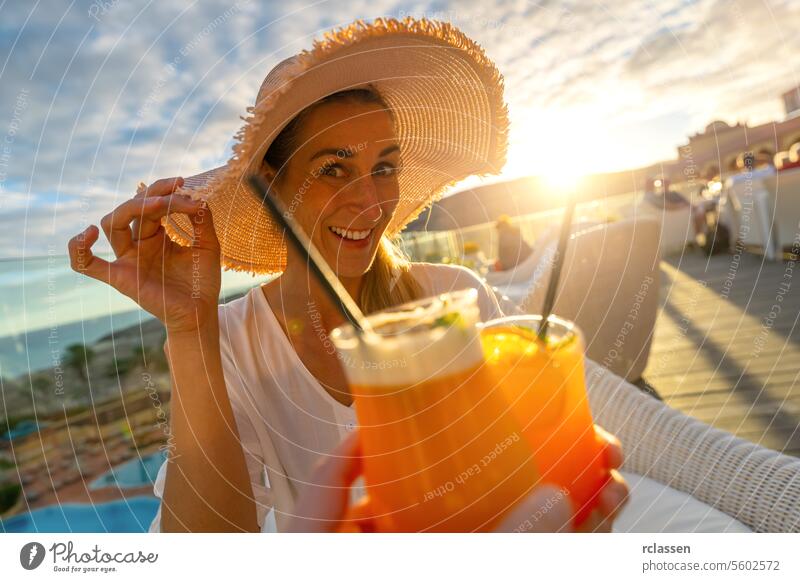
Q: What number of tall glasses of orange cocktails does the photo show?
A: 2